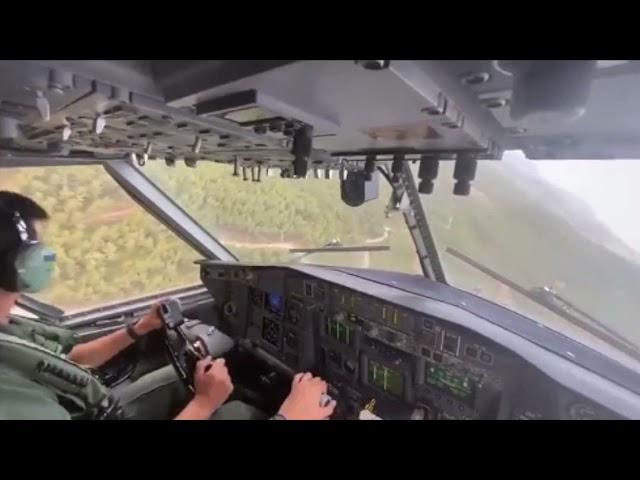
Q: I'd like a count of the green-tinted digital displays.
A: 3